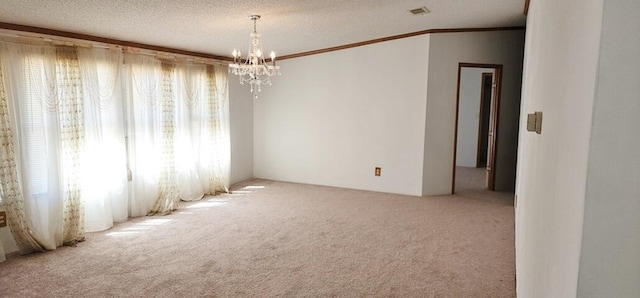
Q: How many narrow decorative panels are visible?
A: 4